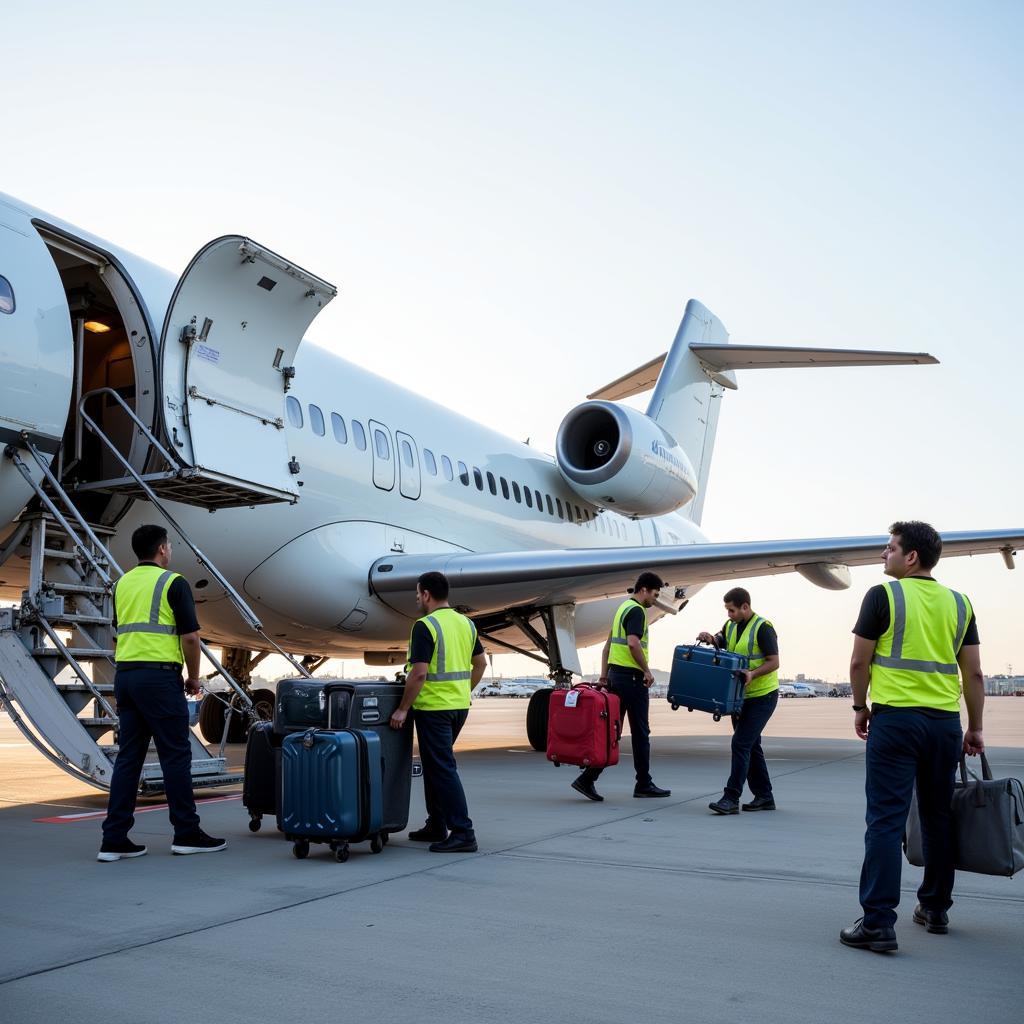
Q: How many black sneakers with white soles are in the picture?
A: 2